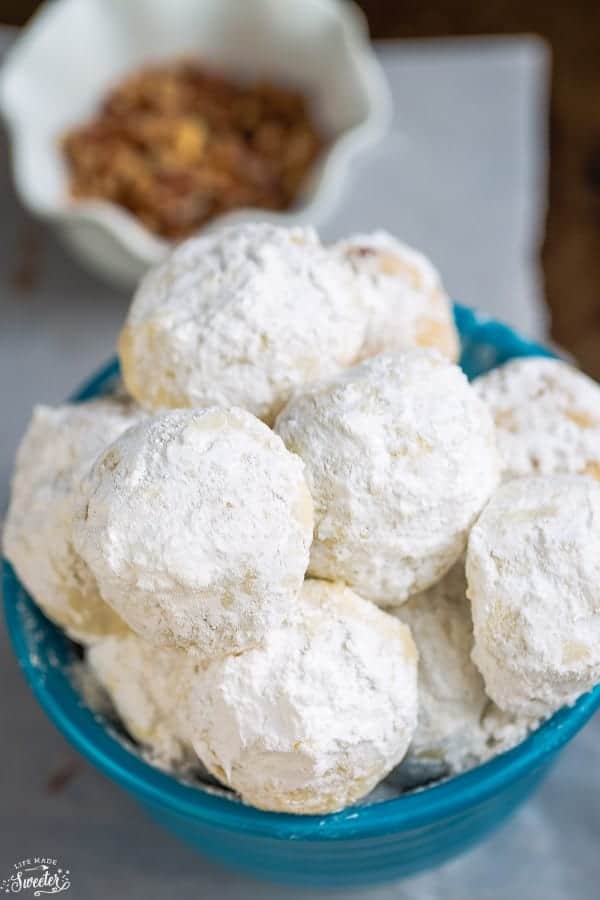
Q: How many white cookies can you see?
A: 10